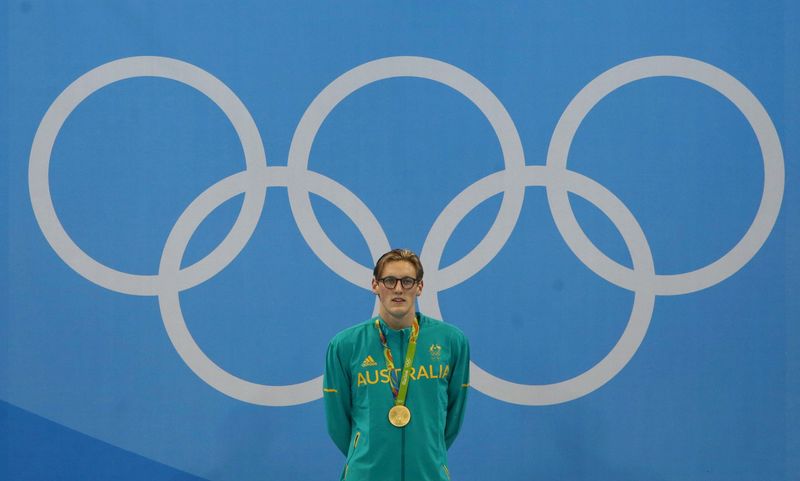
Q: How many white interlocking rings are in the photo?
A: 5